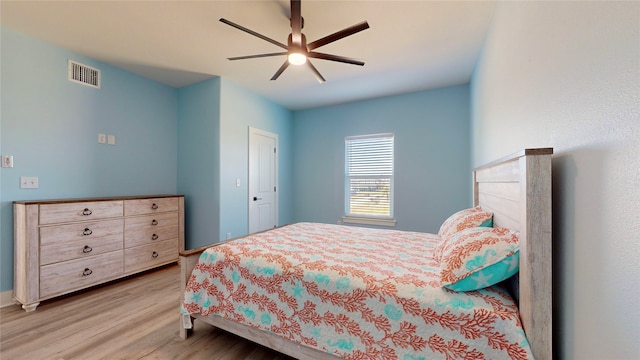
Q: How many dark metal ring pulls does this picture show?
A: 8